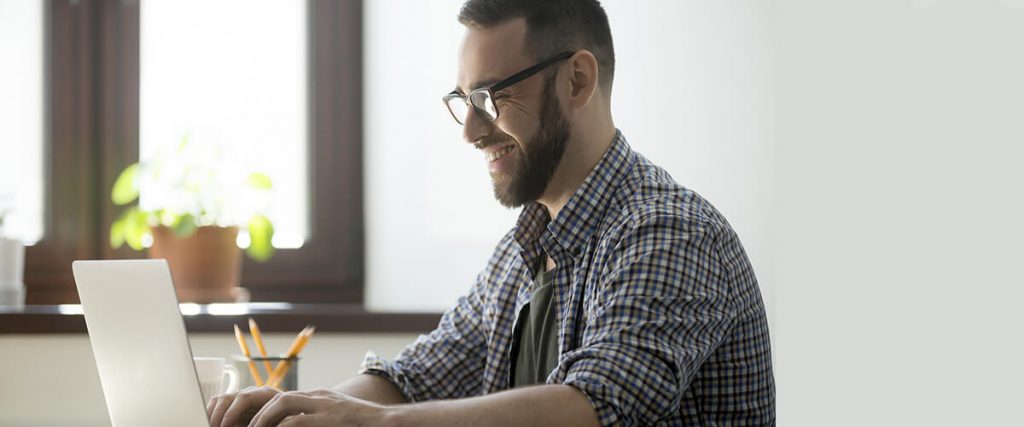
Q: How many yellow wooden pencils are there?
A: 4